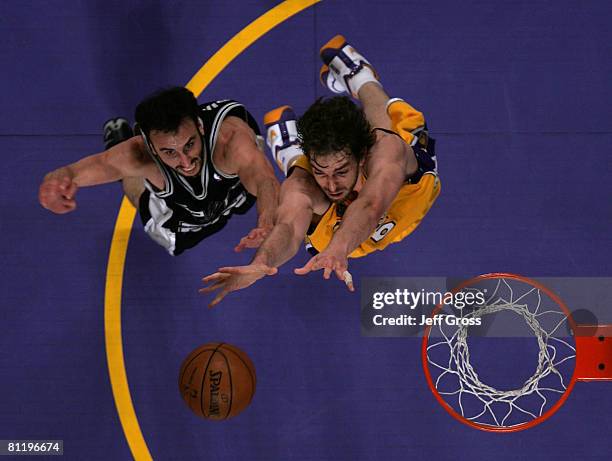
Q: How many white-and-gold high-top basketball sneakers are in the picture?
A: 2